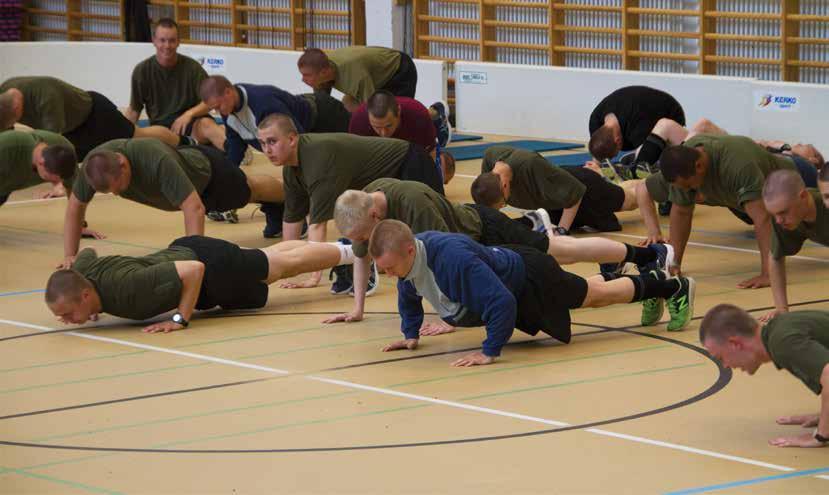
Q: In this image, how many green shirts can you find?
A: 12